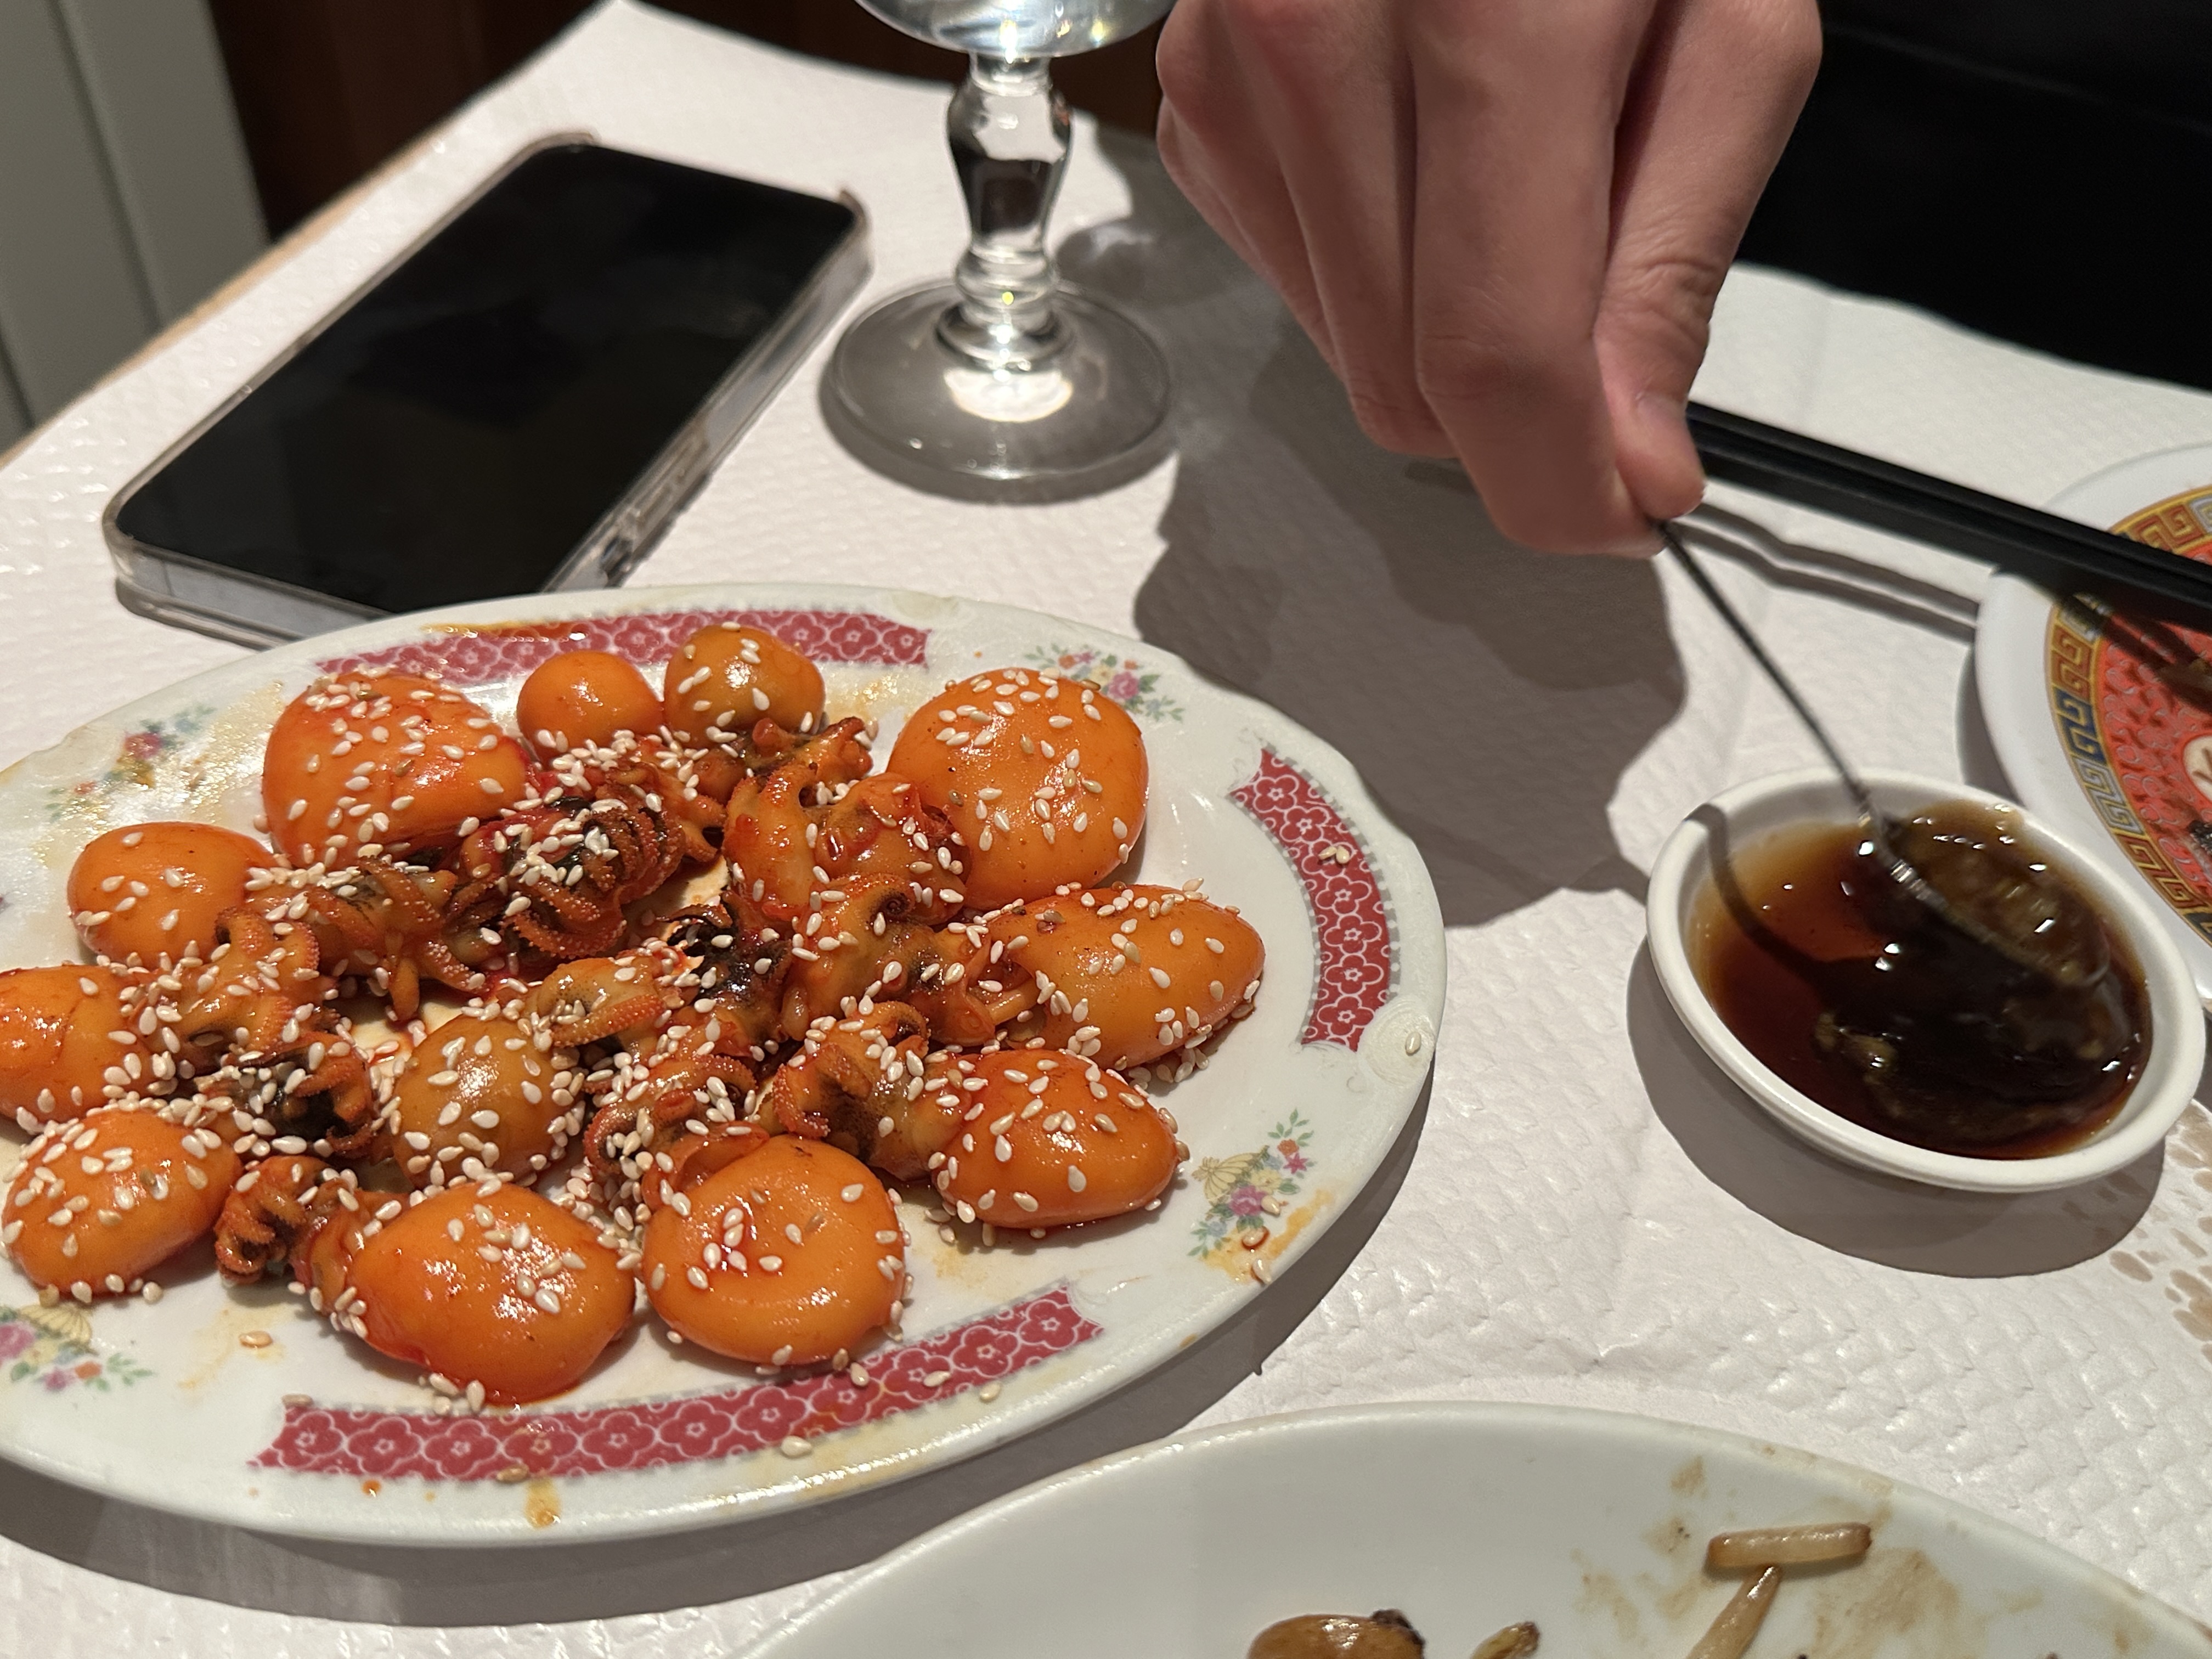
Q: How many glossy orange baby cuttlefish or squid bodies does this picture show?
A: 12